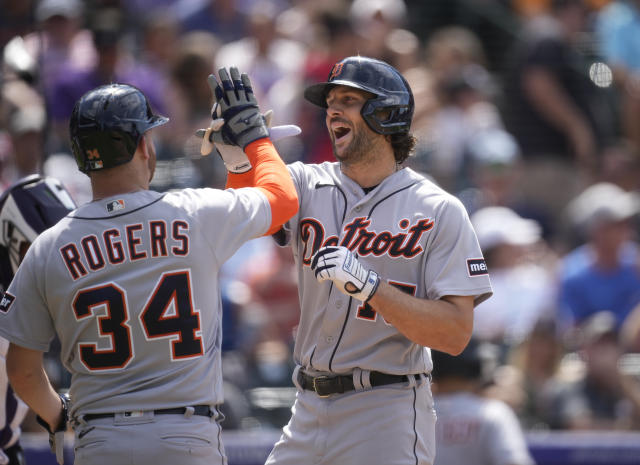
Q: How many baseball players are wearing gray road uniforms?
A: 2